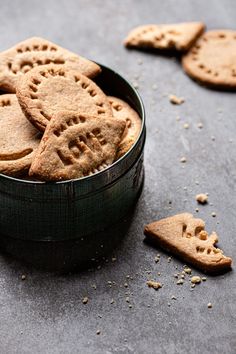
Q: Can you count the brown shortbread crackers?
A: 8